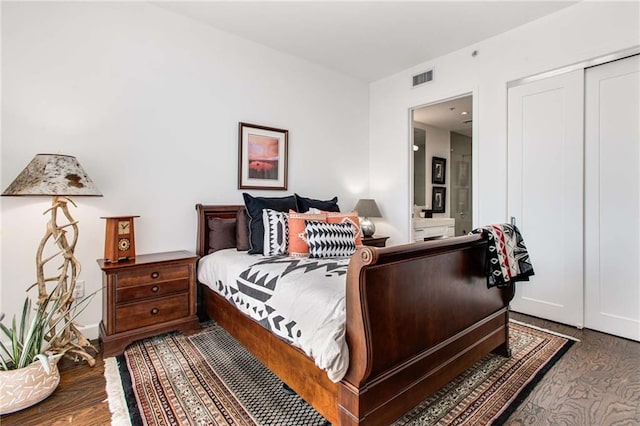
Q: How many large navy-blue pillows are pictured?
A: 2